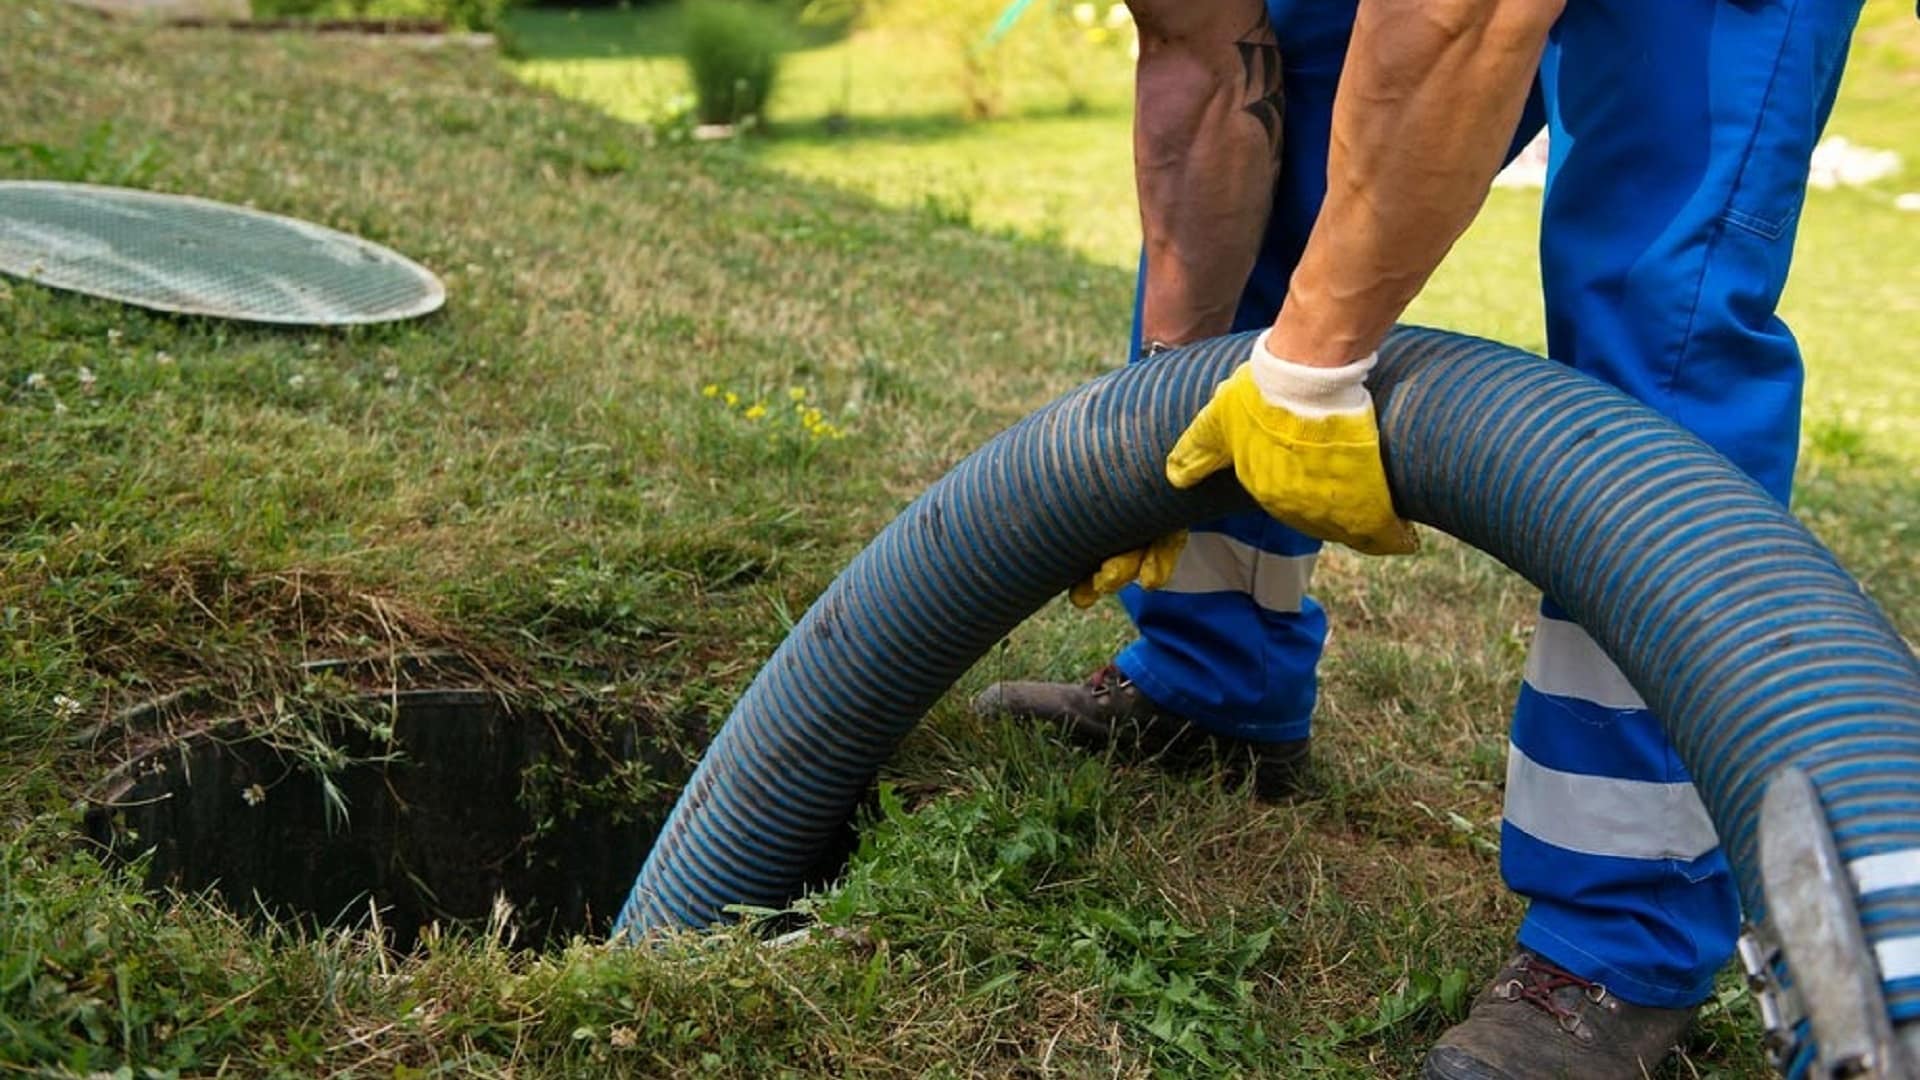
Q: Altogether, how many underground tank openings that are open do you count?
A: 1